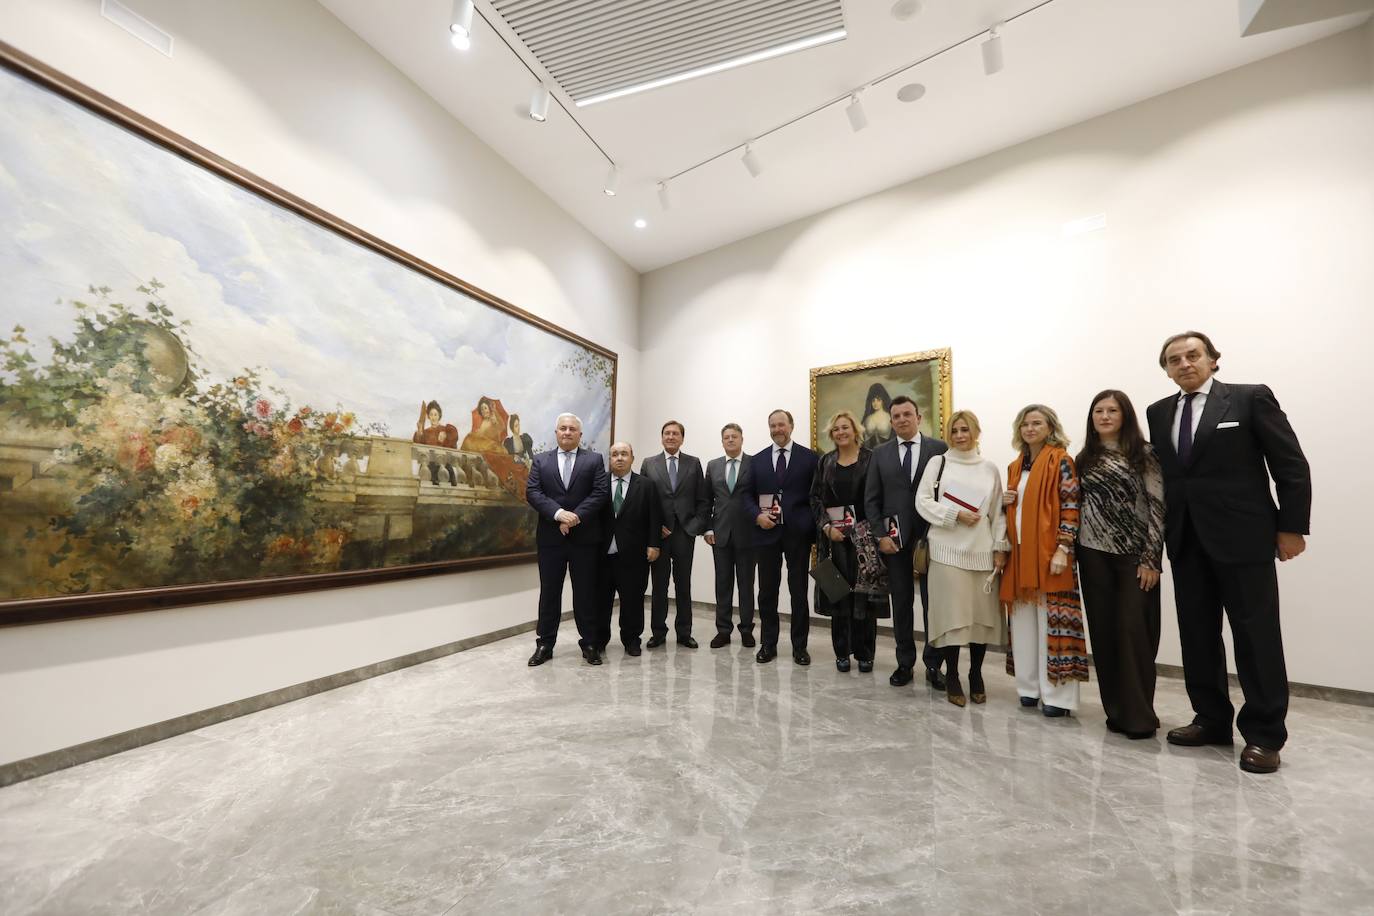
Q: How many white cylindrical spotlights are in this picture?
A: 7